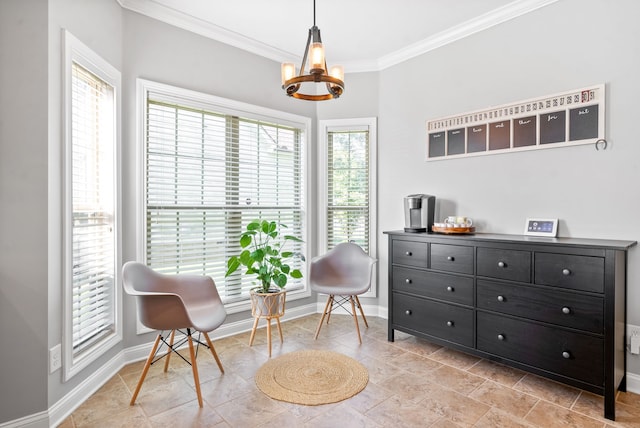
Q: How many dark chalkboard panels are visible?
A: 7